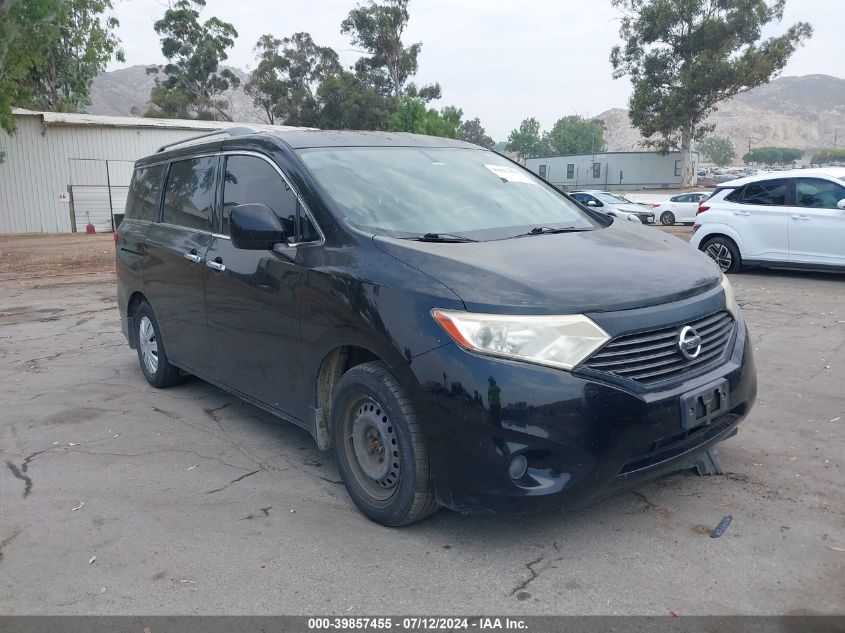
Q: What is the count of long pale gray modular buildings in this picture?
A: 1